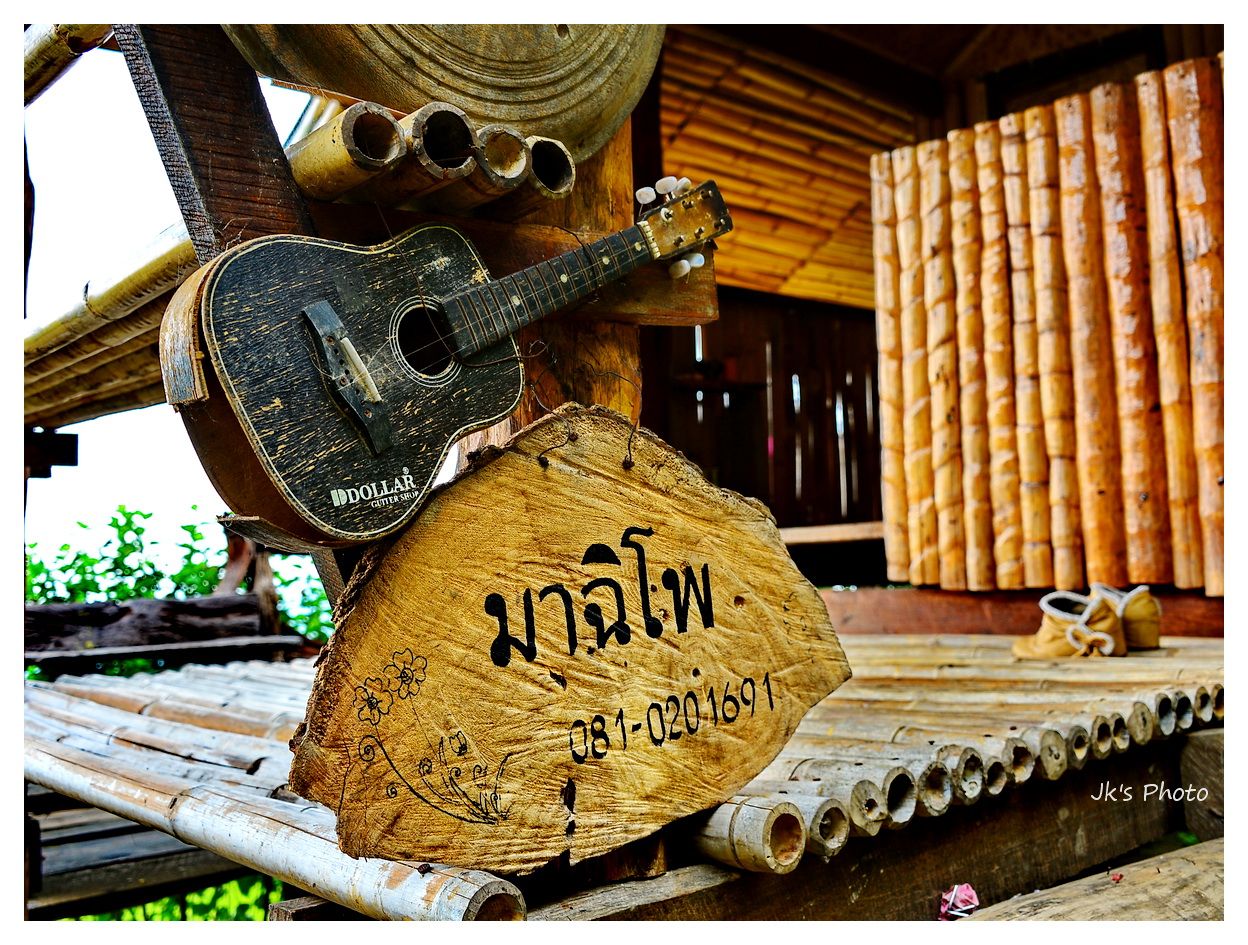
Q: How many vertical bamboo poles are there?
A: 11